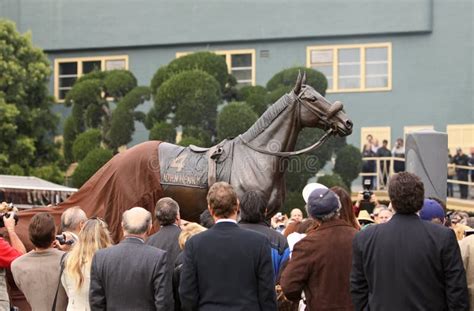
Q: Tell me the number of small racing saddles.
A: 1